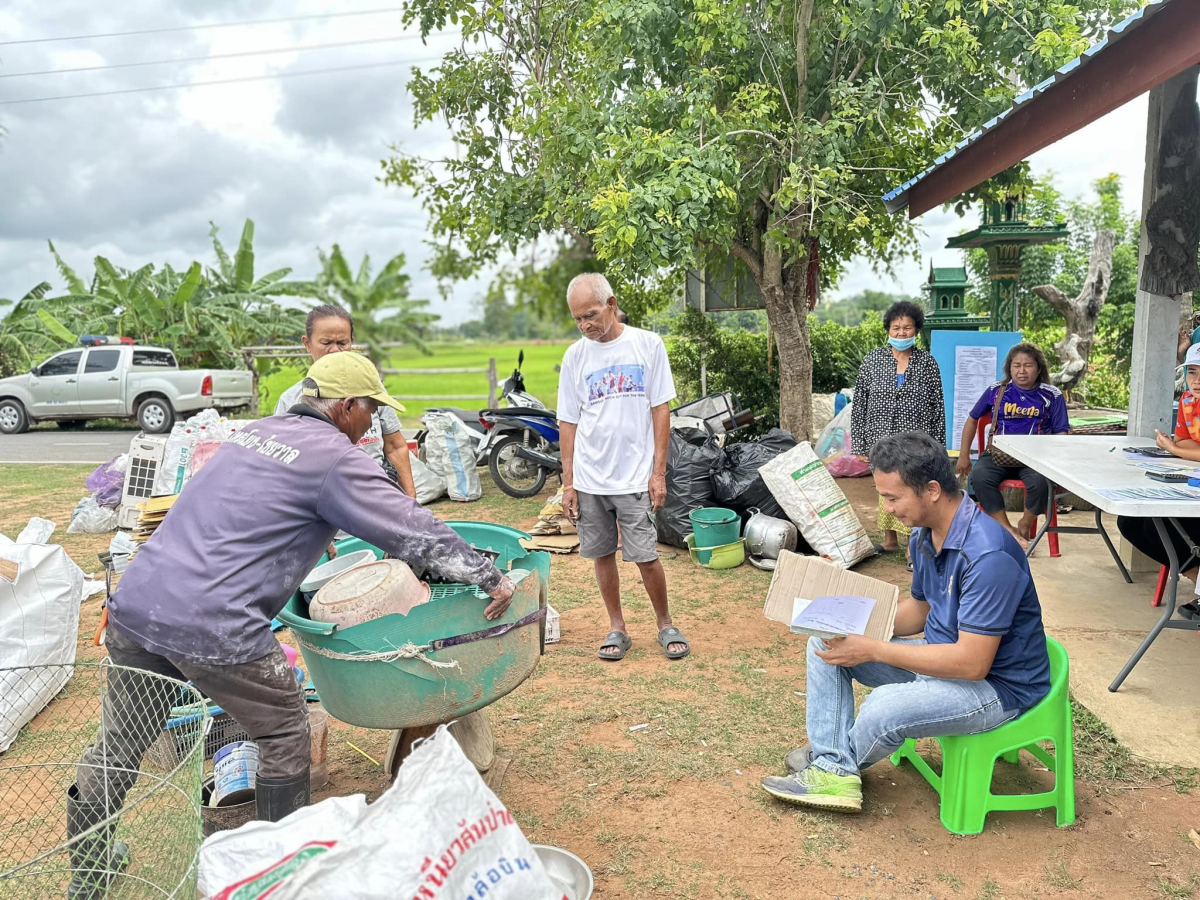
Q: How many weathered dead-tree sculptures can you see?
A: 1